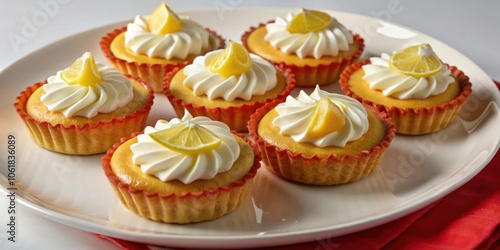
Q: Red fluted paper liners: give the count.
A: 7